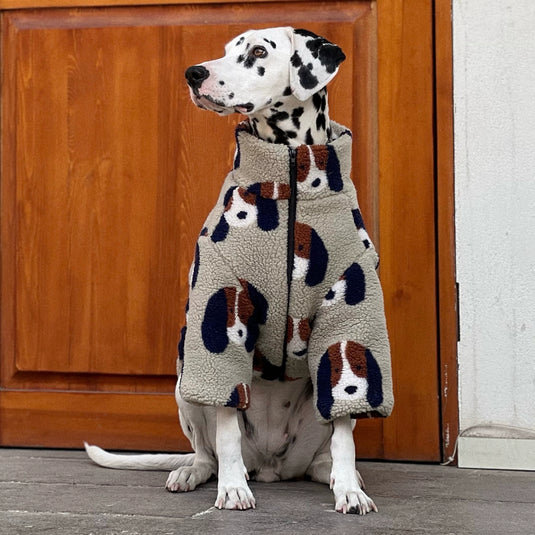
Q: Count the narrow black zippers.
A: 1